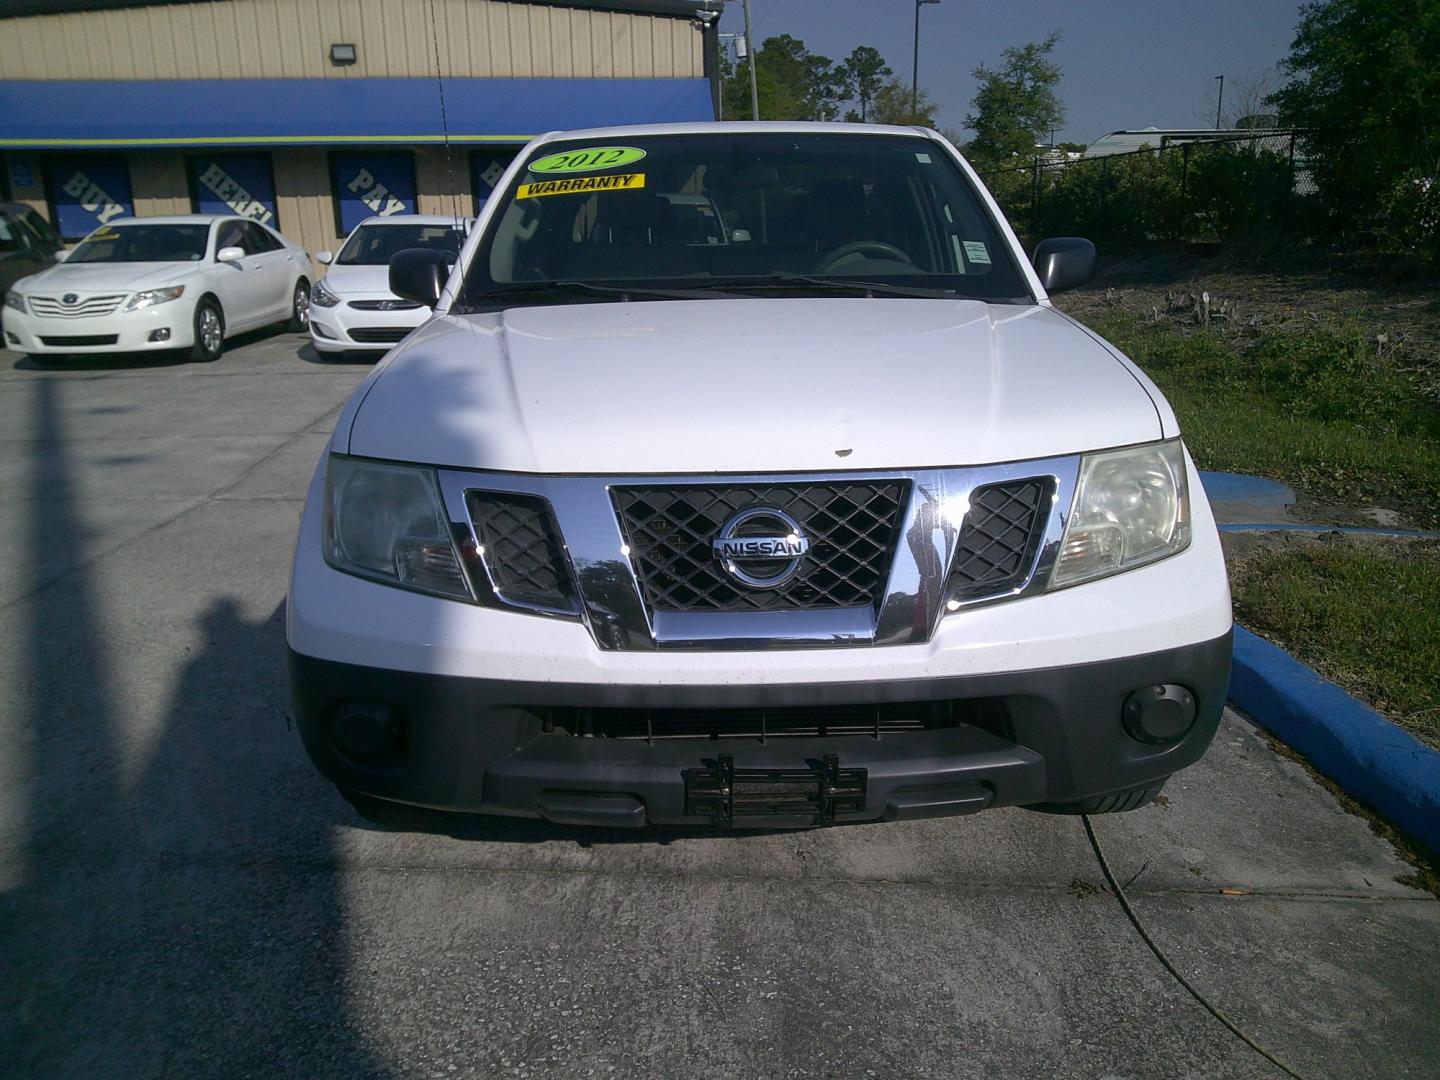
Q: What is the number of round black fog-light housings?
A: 2